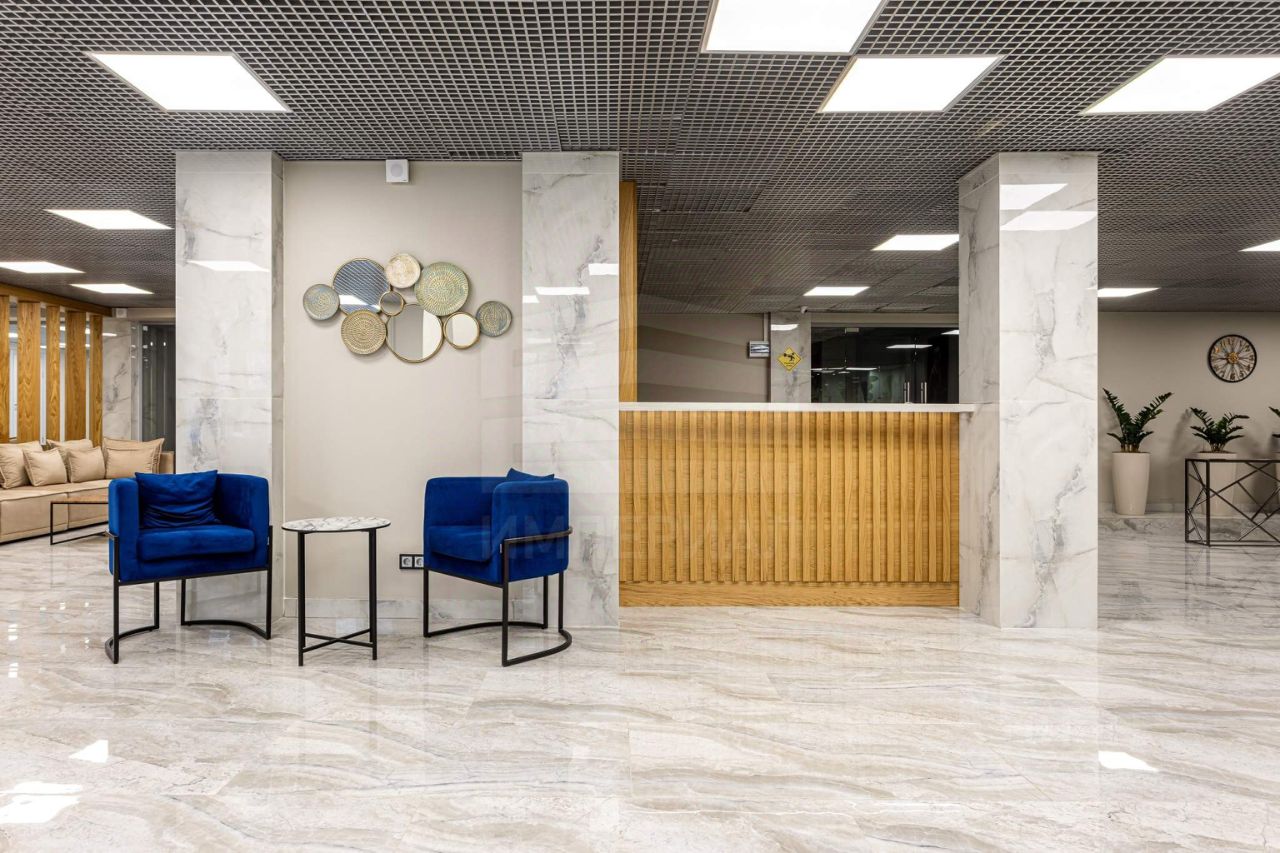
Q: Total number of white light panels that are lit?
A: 11